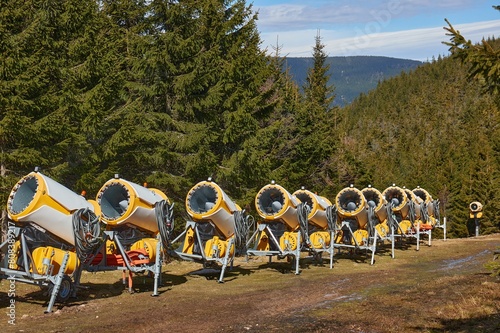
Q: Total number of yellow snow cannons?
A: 11